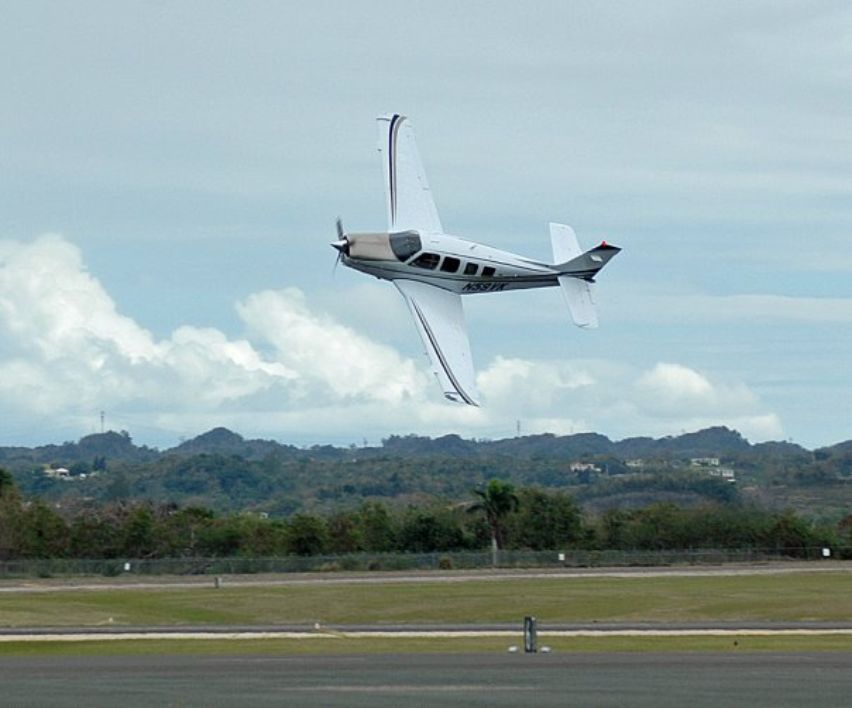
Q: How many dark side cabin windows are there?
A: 4